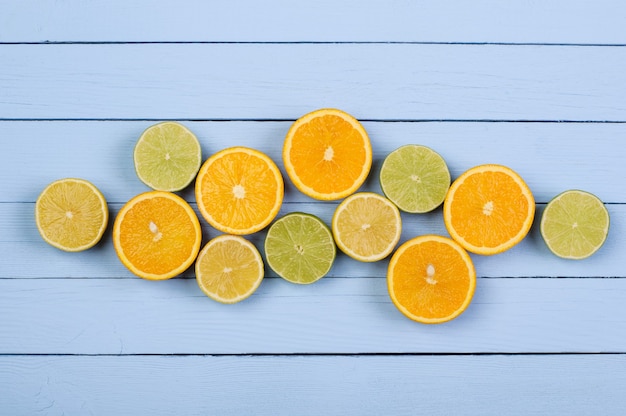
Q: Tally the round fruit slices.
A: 12